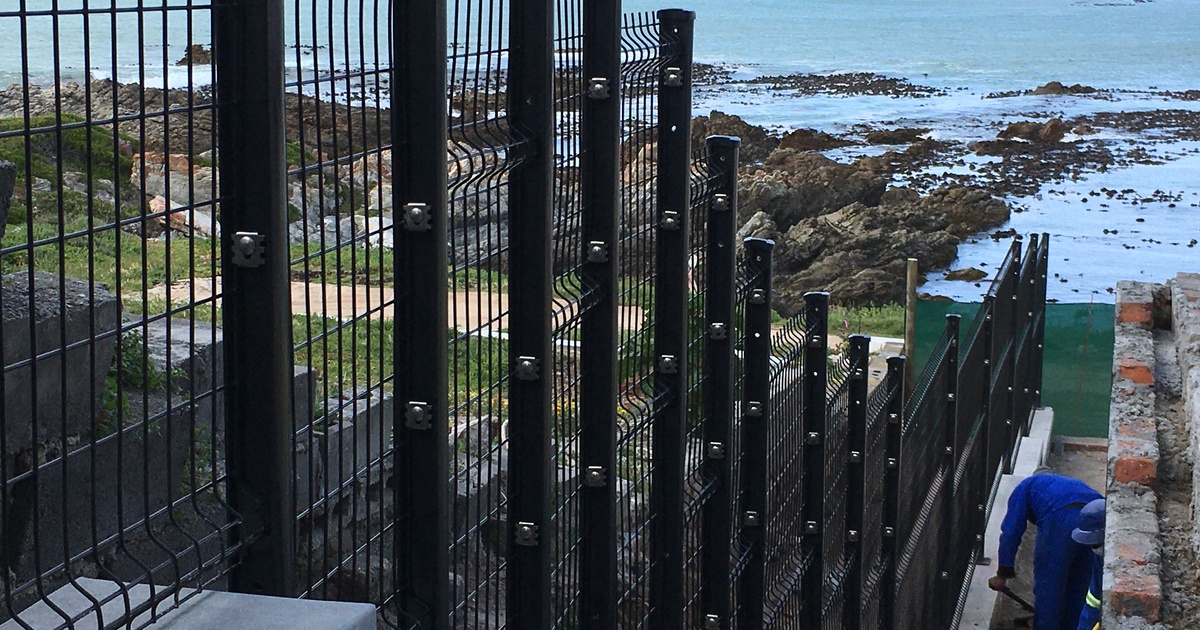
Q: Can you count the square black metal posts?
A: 15